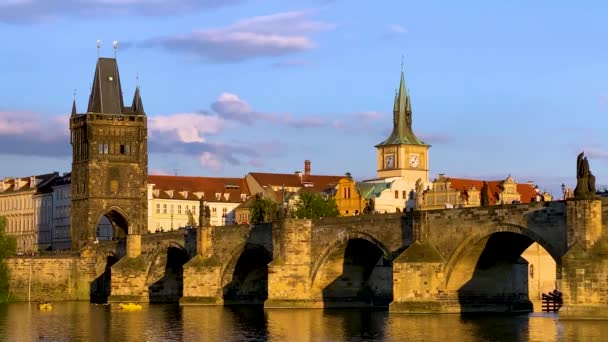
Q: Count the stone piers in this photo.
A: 5